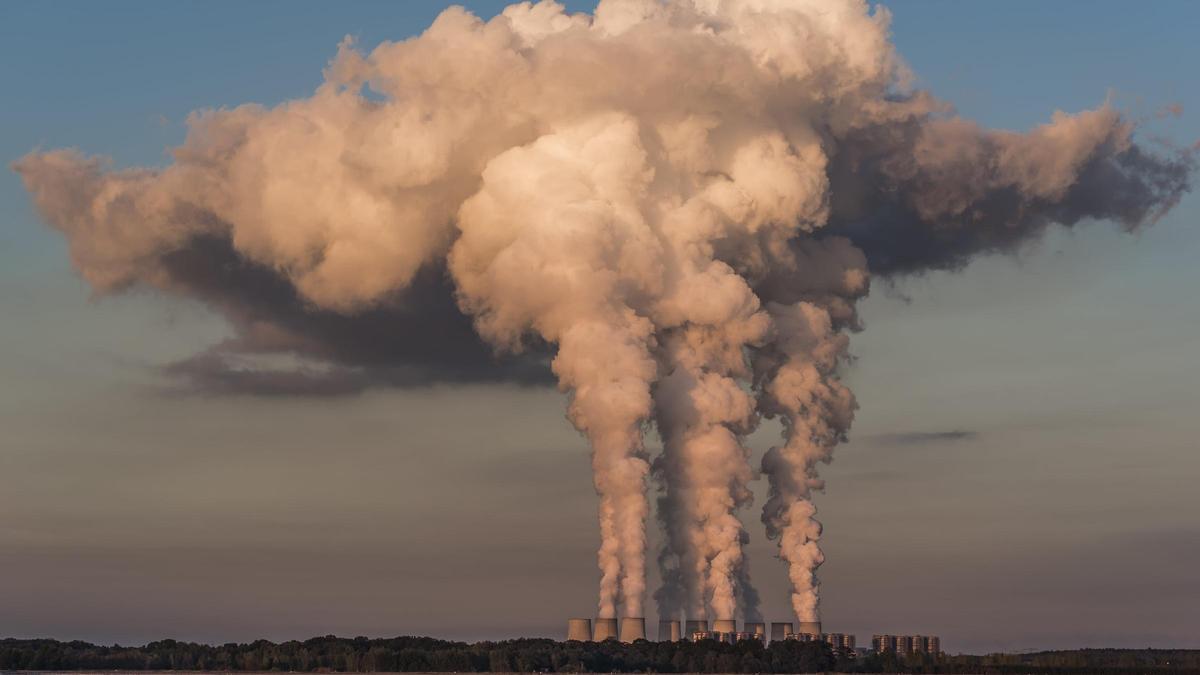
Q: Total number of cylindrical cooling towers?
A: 9